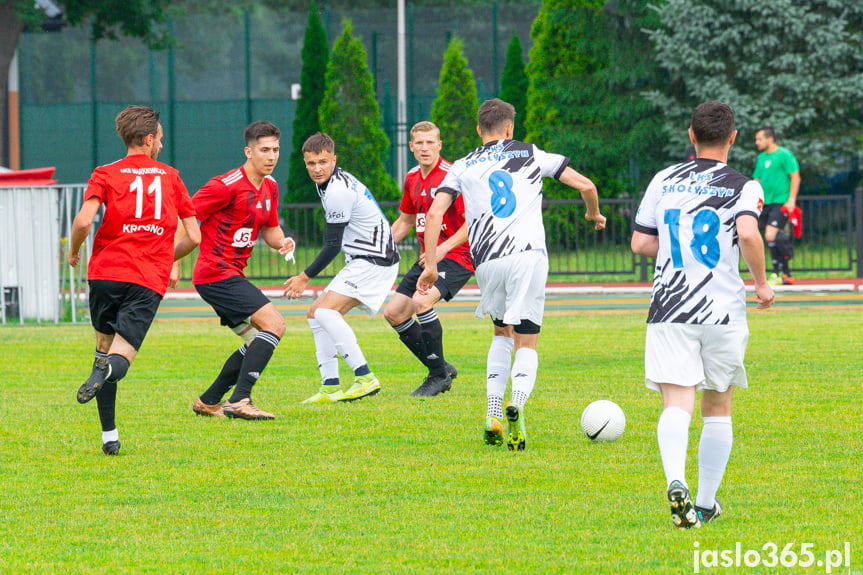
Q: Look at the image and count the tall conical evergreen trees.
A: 5